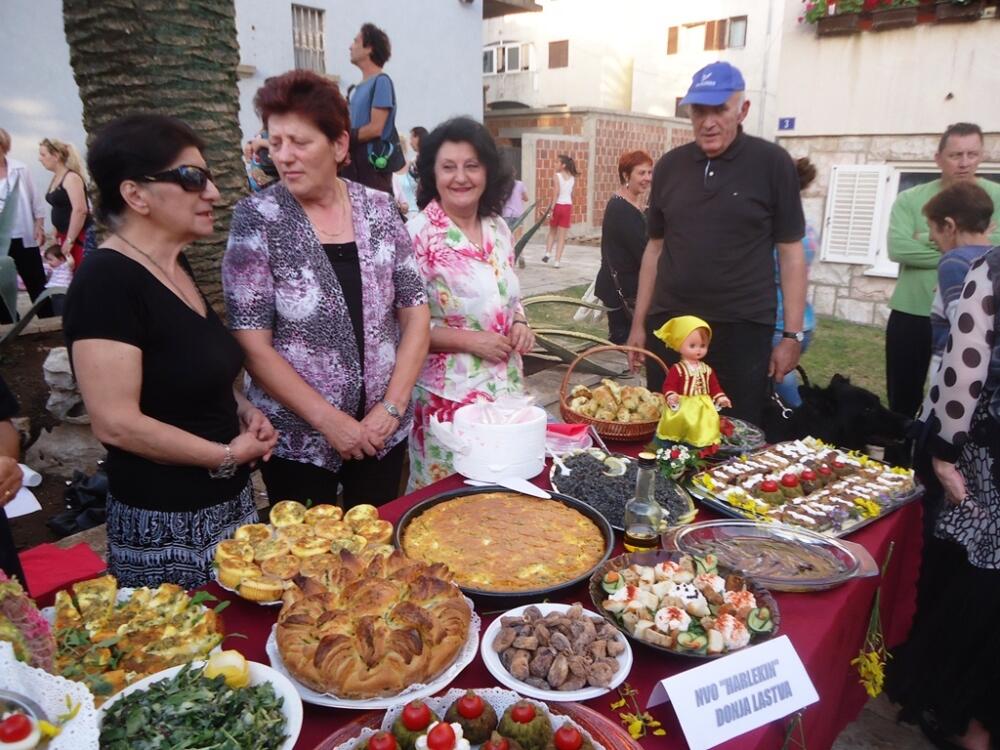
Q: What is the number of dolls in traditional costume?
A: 1